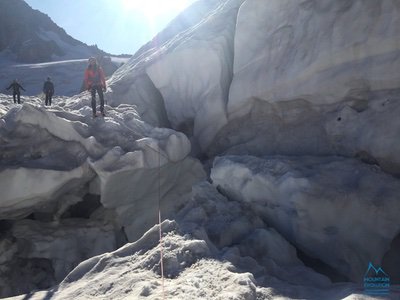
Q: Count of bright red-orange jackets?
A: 1